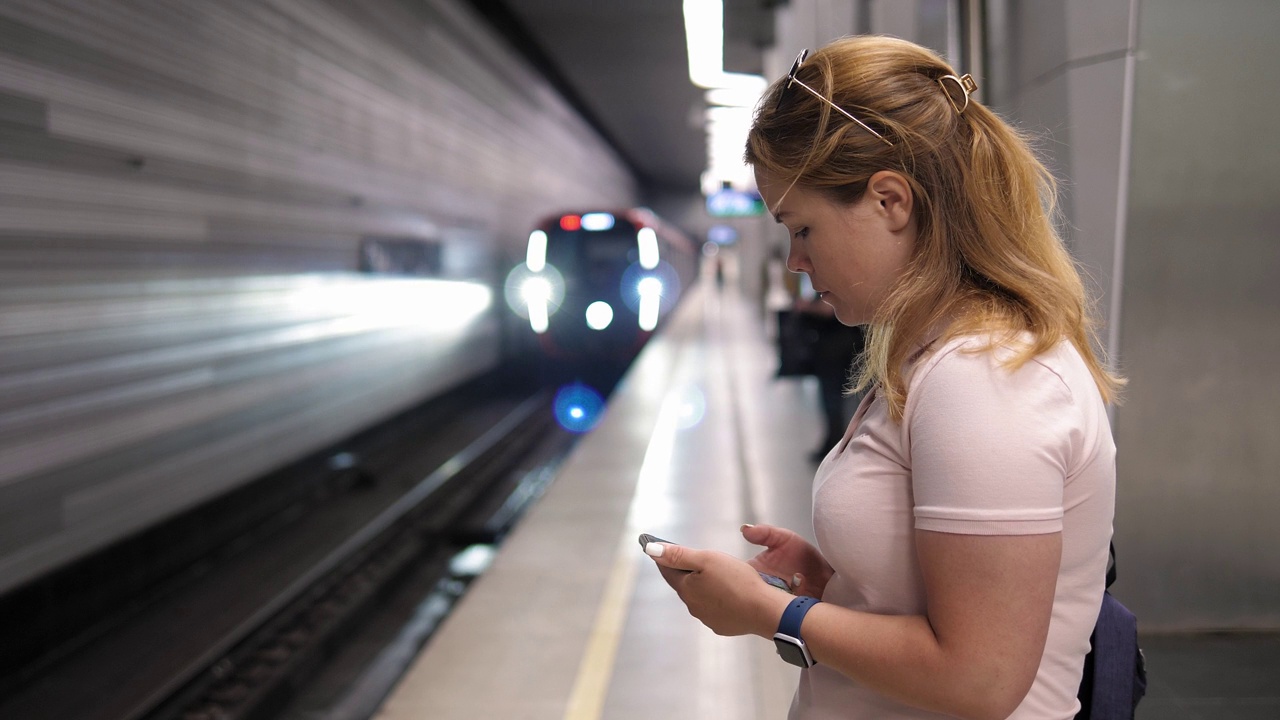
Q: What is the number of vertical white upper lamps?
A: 2